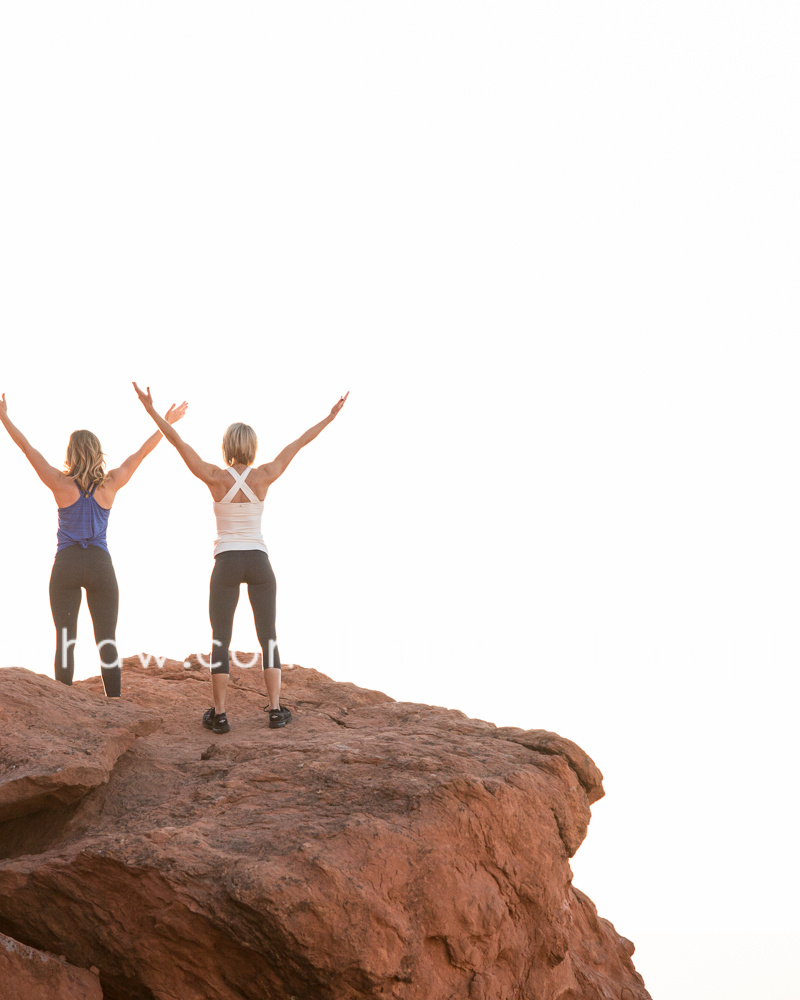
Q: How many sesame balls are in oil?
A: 0